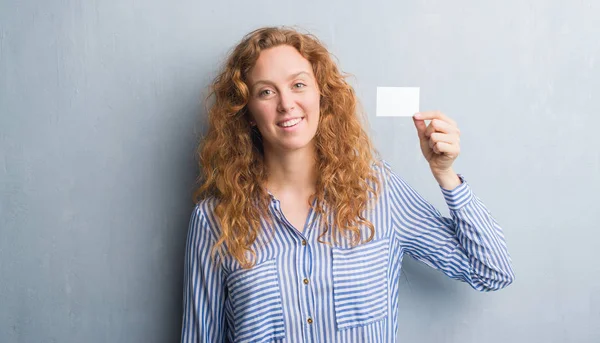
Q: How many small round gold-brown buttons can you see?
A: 3